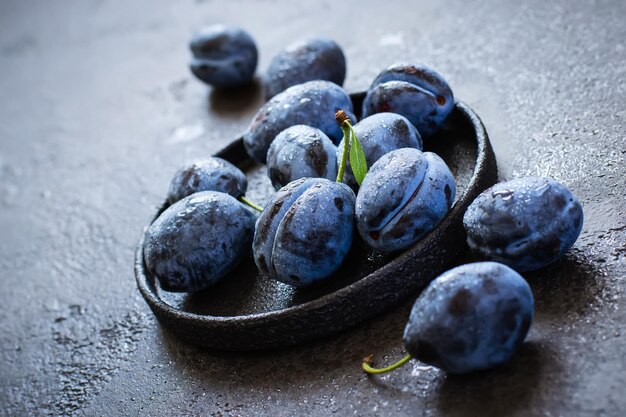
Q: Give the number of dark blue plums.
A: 12